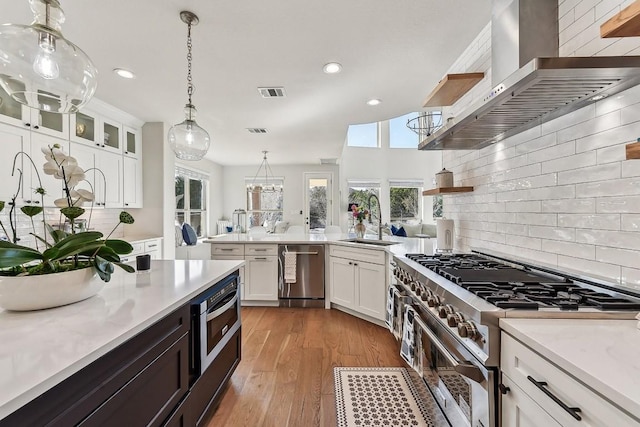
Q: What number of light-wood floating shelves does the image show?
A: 4